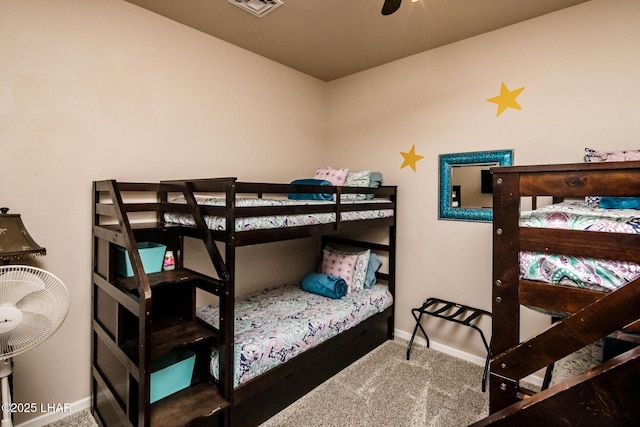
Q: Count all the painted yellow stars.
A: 2